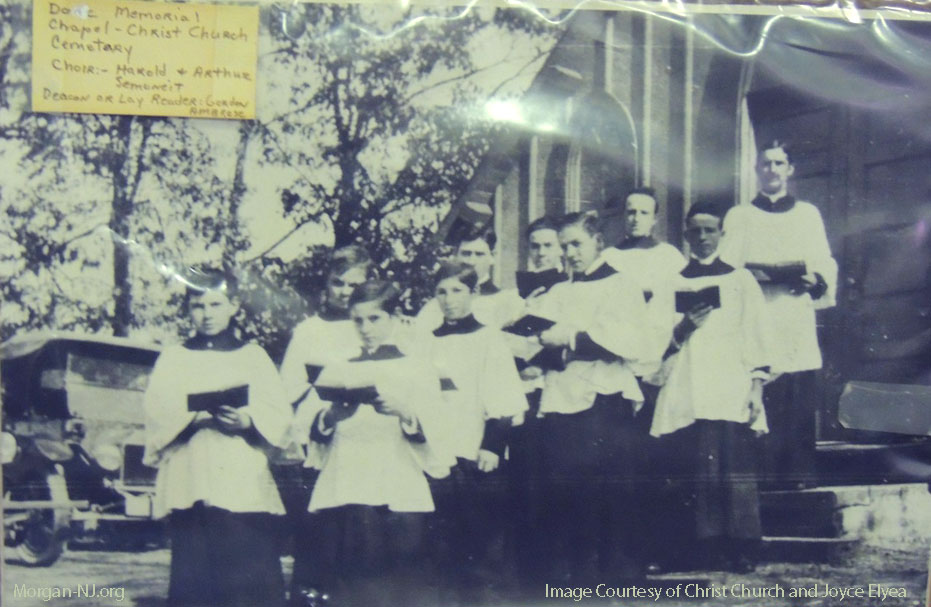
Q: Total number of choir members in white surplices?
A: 10